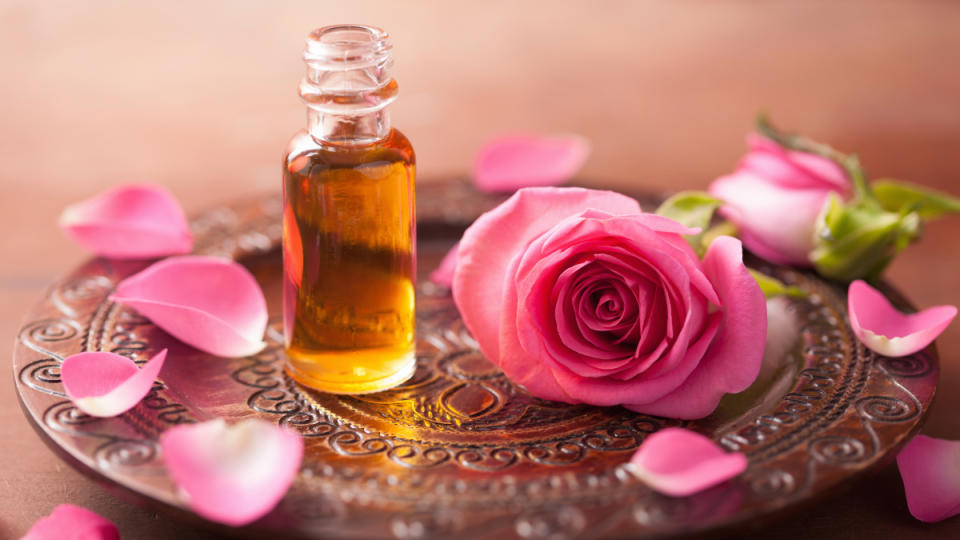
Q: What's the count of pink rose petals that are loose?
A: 10